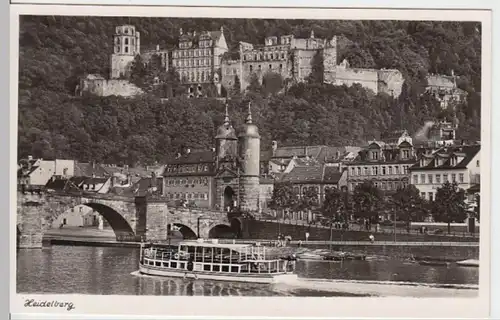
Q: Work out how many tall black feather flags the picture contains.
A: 0